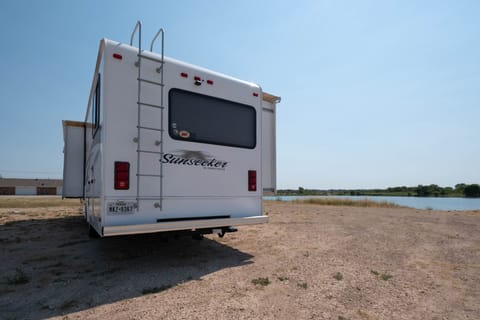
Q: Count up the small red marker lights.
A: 5